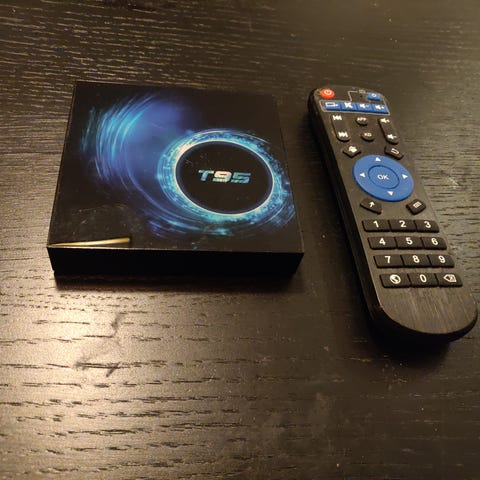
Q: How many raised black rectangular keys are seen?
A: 12